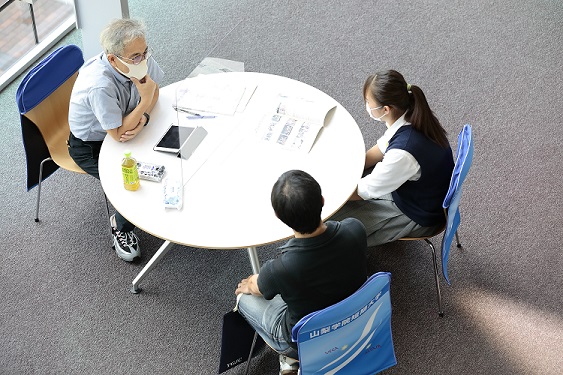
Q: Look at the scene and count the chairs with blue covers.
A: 3